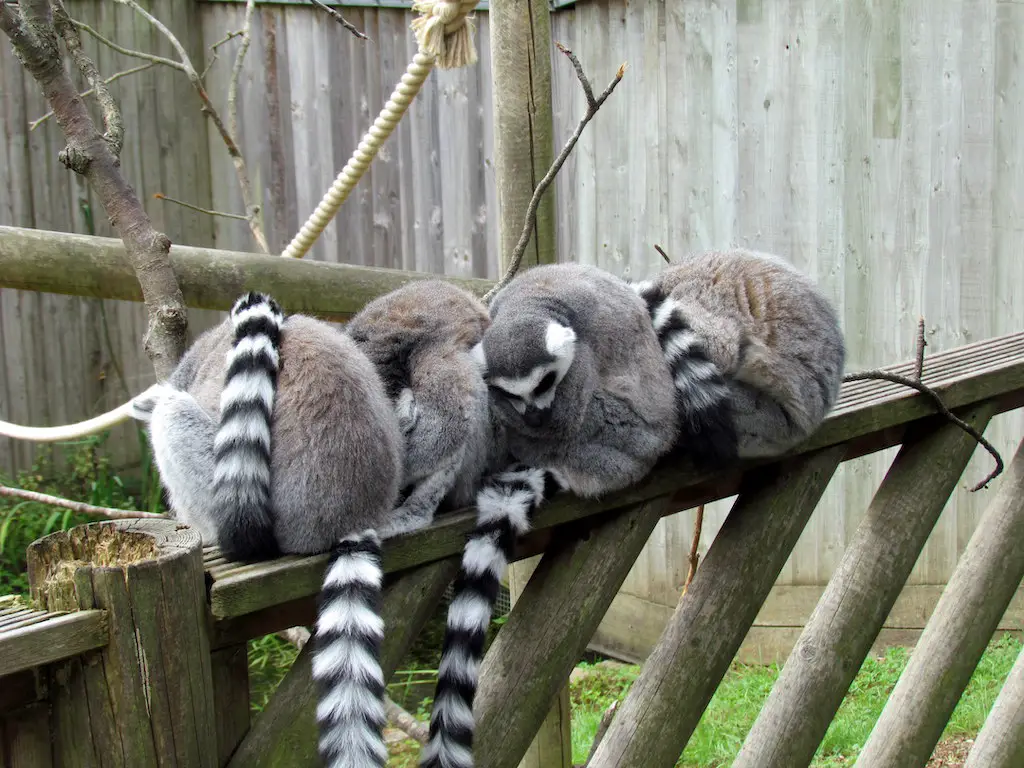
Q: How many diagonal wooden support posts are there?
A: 6